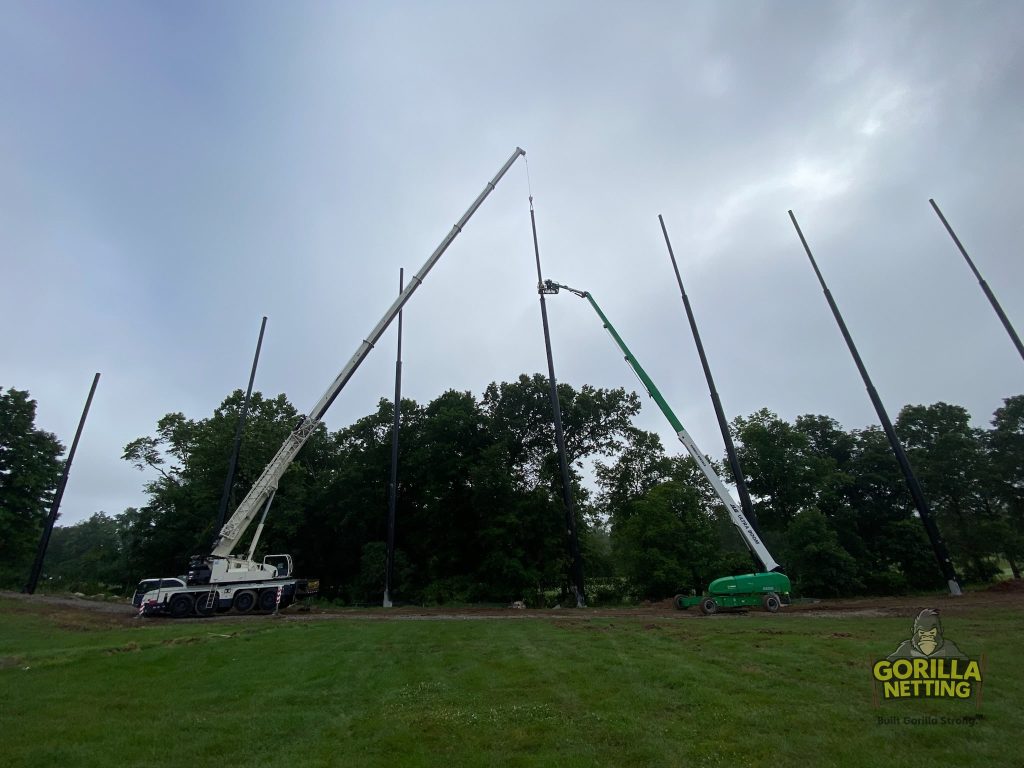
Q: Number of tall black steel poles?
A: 7